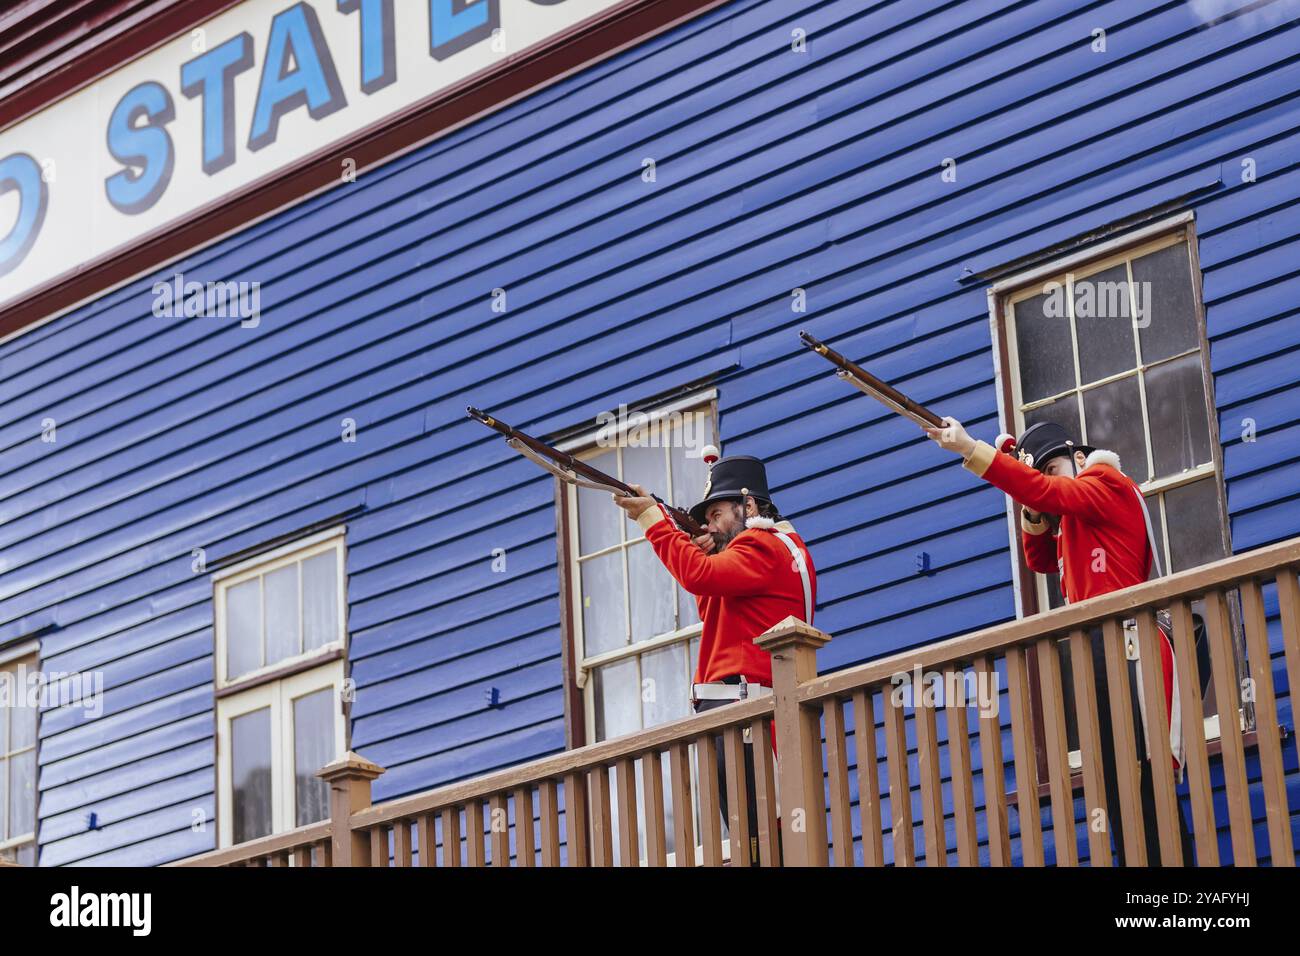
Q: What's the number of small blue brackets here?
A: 3